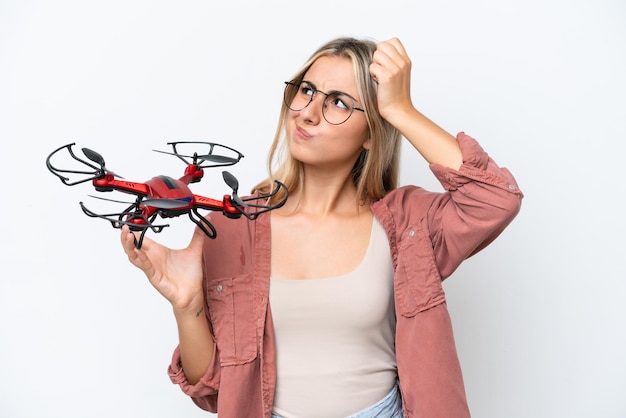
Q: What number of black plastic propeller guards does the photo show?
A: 4